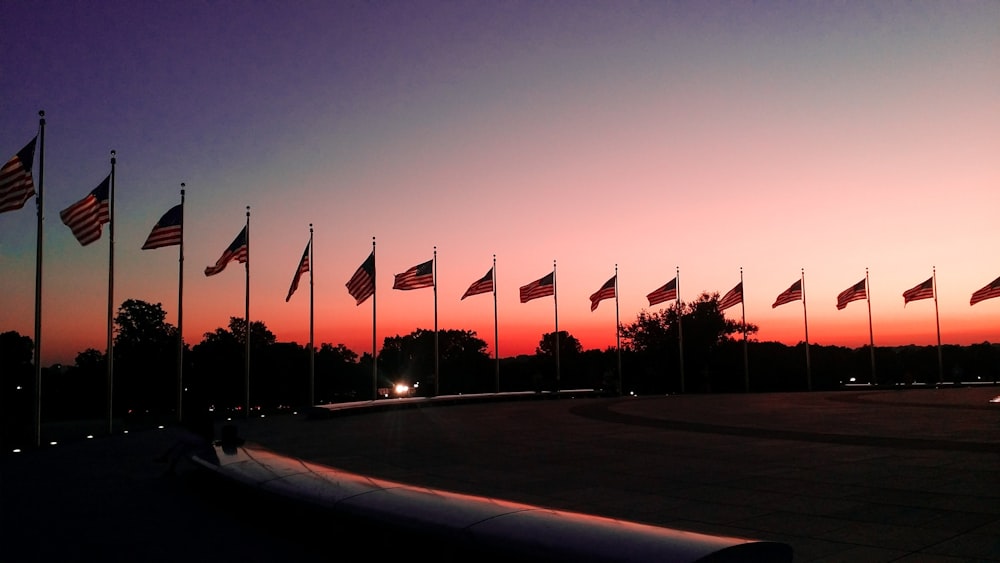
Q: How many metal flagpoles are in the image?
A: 15